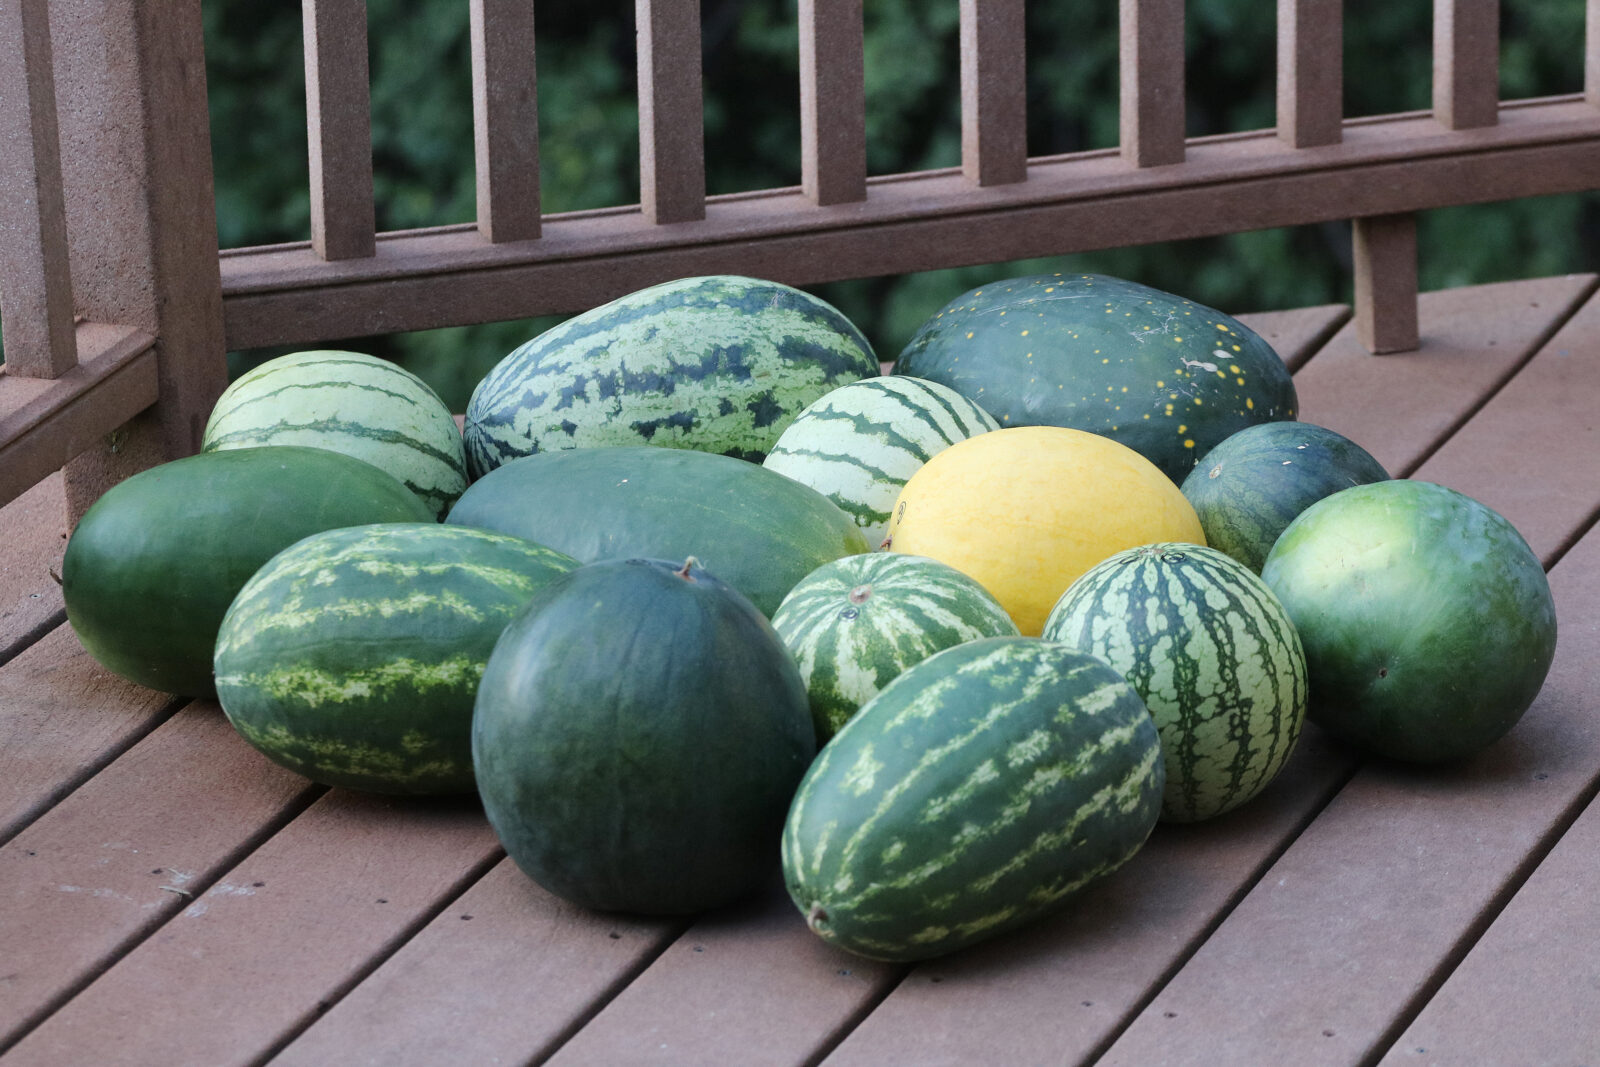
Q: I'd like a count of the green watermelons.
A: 13